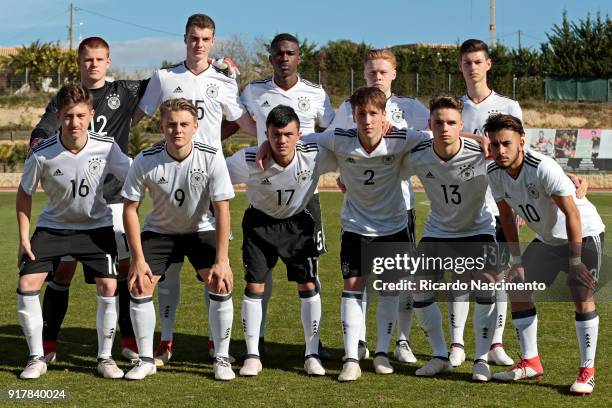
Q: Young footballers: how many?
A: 11